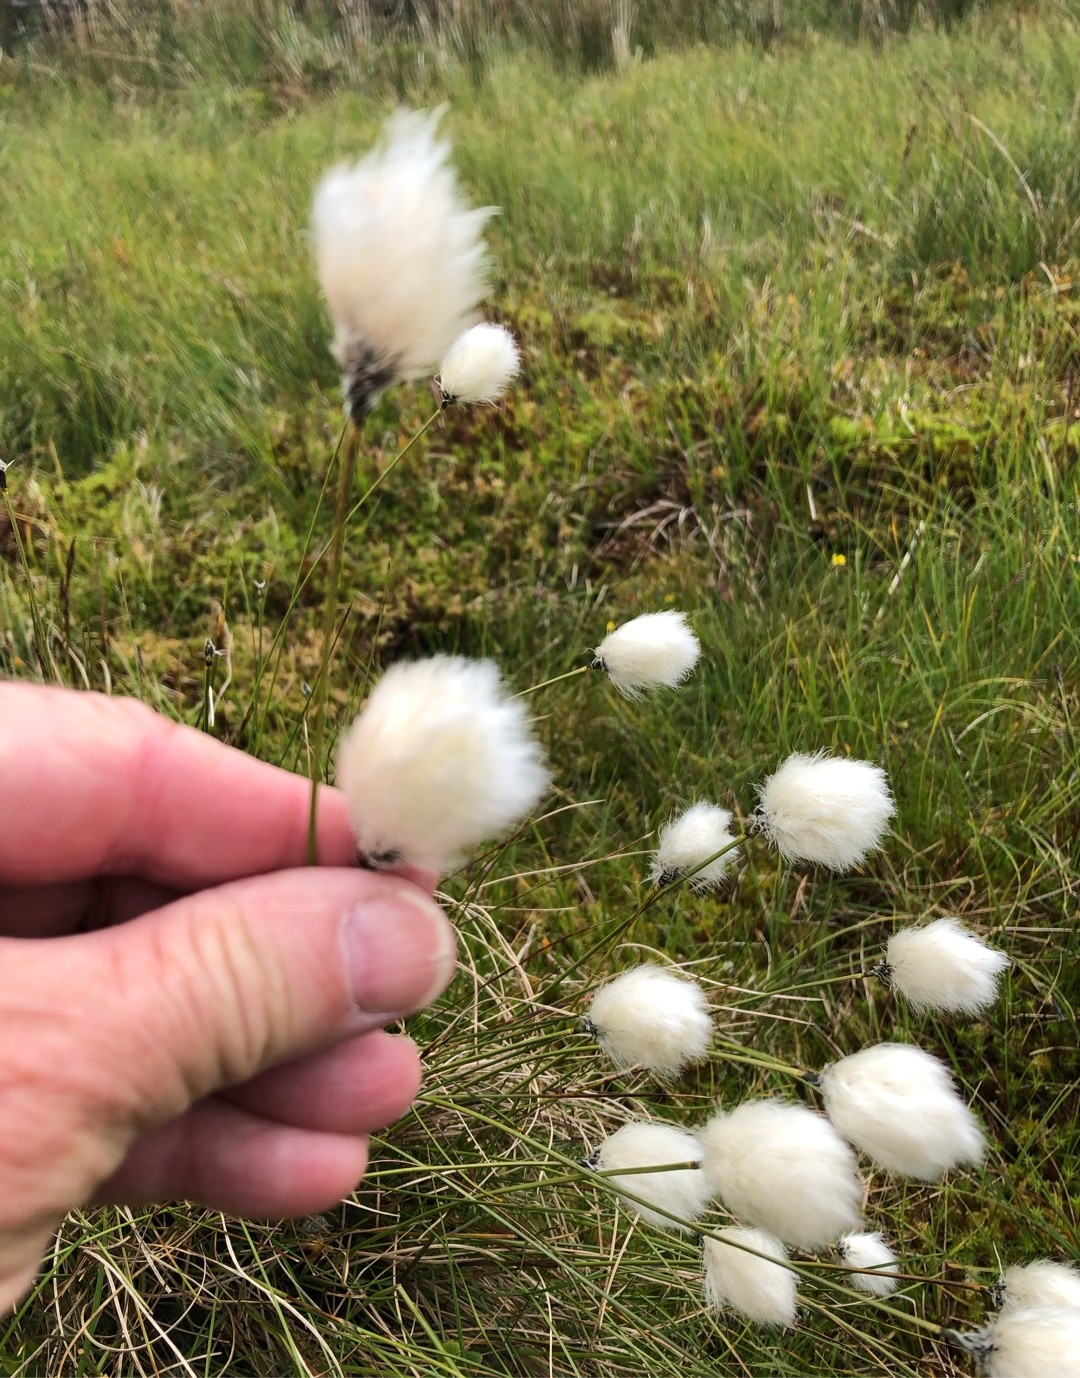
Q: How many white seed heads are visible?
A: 15